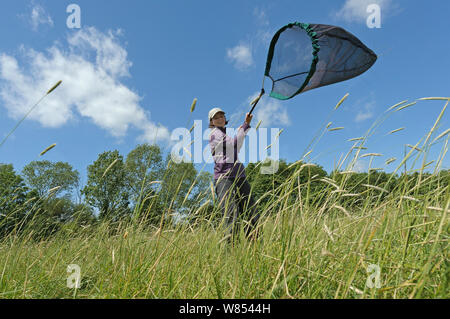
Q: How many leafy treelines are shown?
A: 1